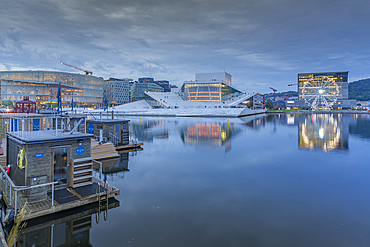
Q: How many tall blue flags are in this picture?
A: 3